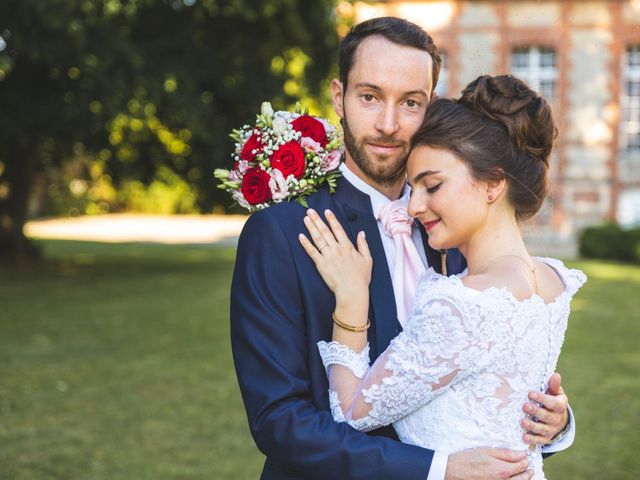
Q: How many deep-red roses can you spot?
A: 4